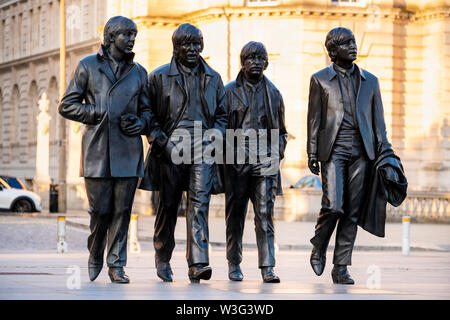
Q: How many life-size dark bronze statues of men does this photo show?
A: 4